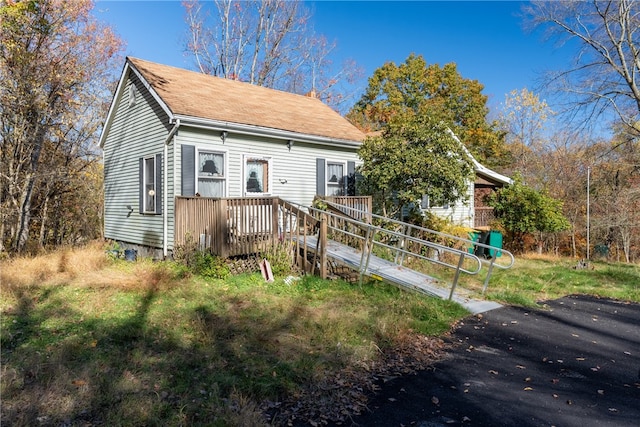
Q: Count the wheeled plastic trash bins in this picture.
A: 2